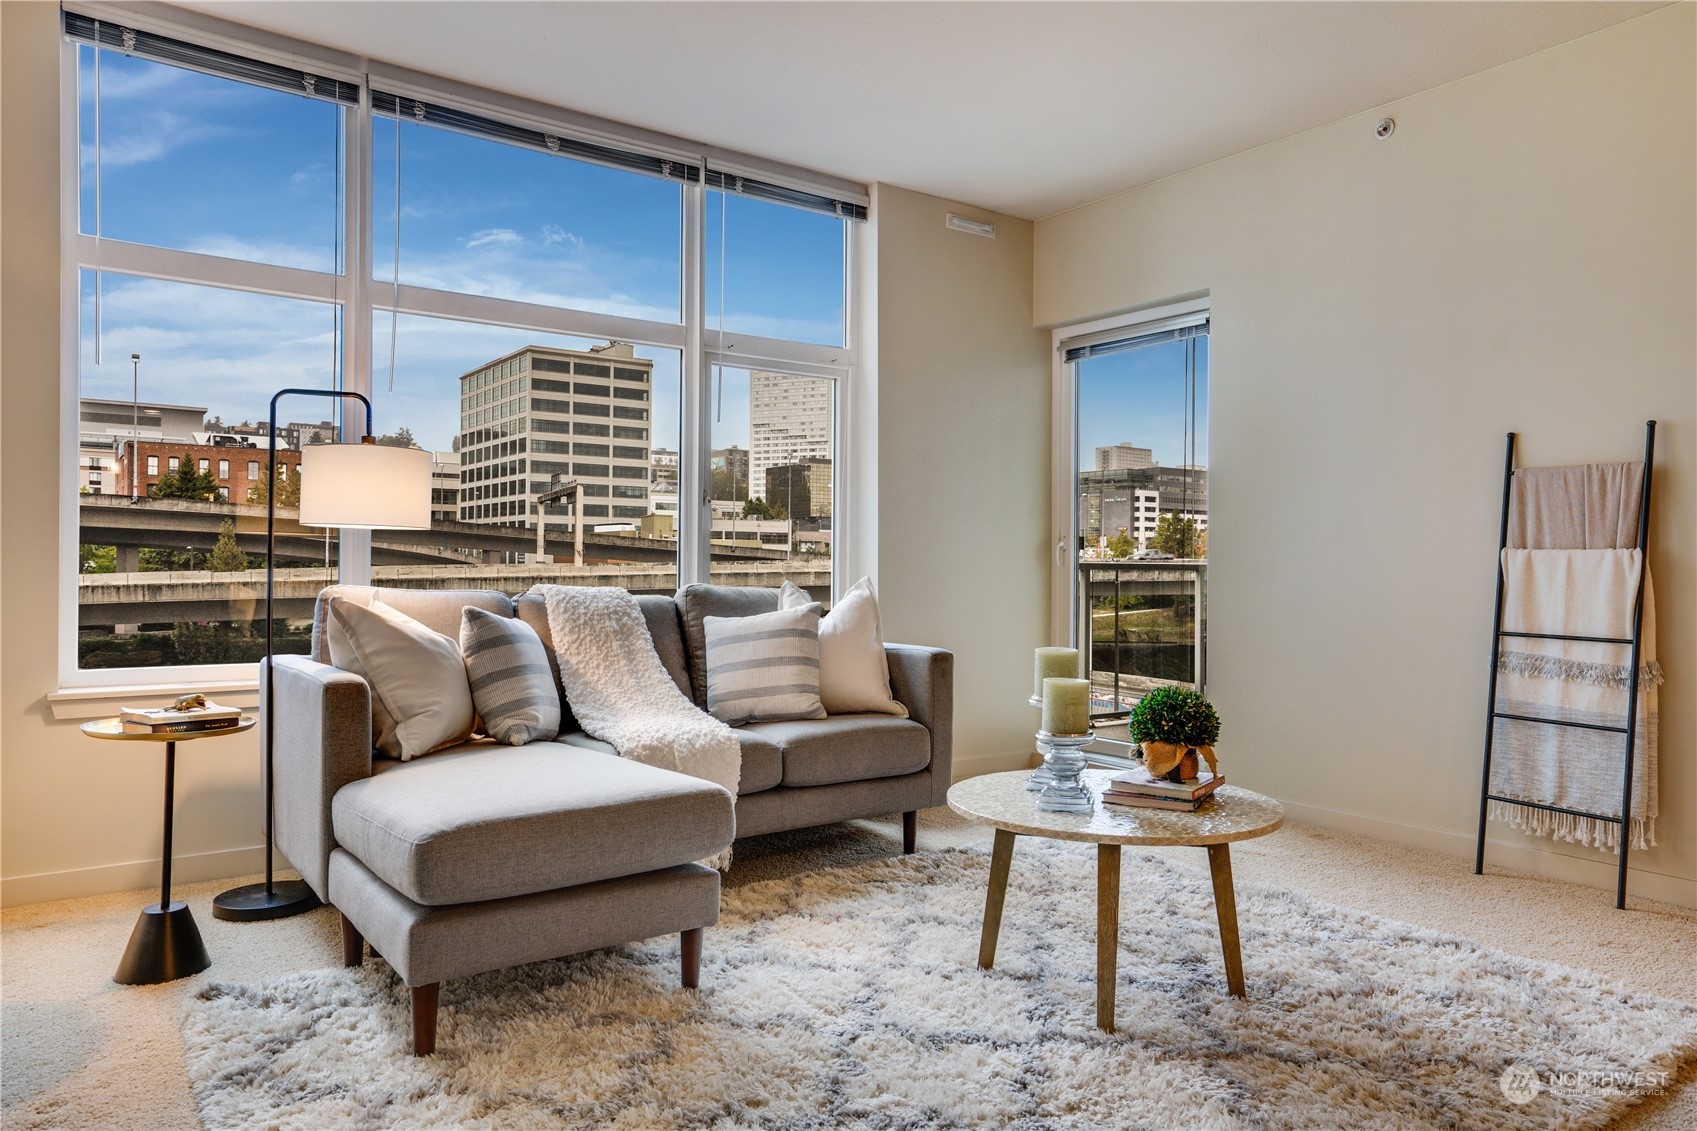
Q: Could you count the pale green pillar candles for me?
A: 2